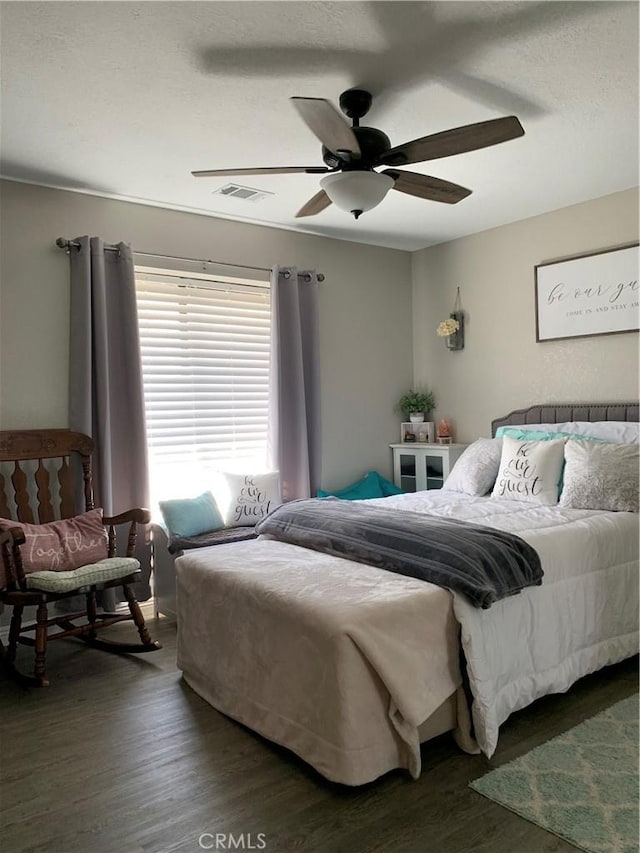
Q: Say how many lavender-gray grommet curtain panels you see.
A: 2